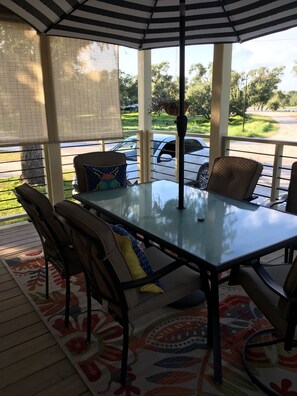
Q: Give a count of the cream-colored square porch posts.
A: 3